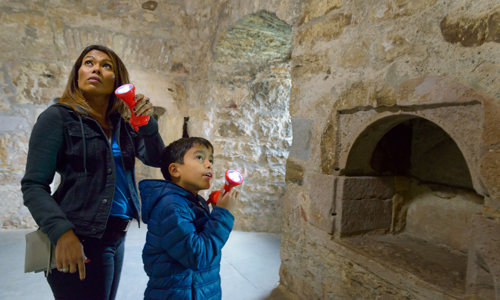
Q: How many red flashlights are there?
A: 2